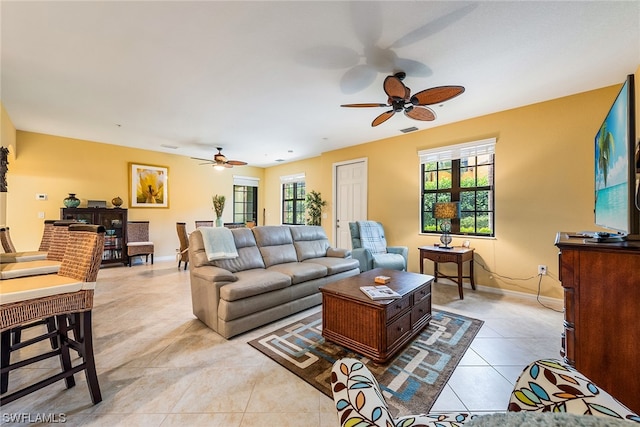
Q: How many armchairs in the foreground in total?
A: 1